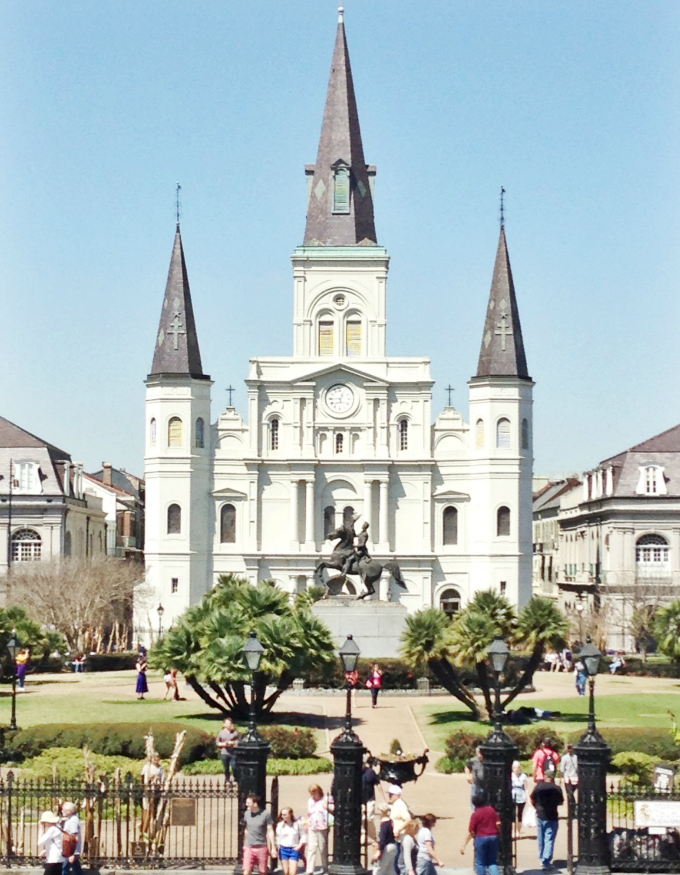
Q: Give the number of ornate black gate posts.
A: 4